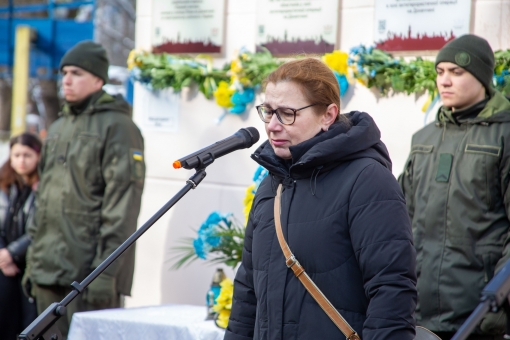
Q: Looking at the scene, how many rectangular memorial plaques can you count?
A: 3